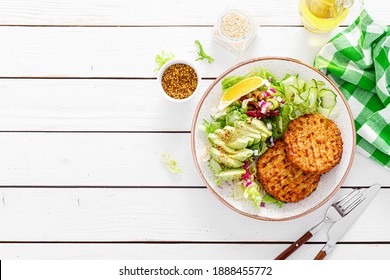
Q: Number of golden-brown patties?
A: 2